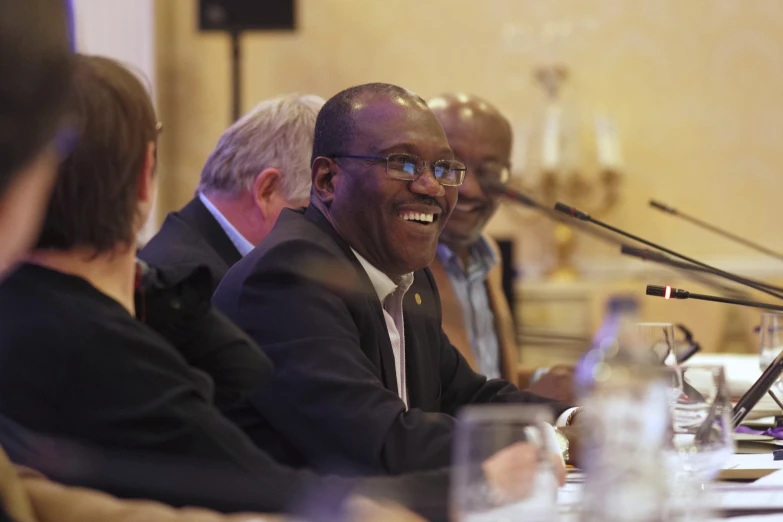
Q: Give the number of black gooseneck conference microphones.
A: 5